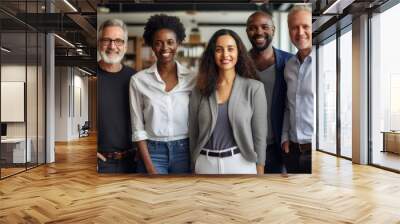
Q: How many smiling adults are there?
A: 5